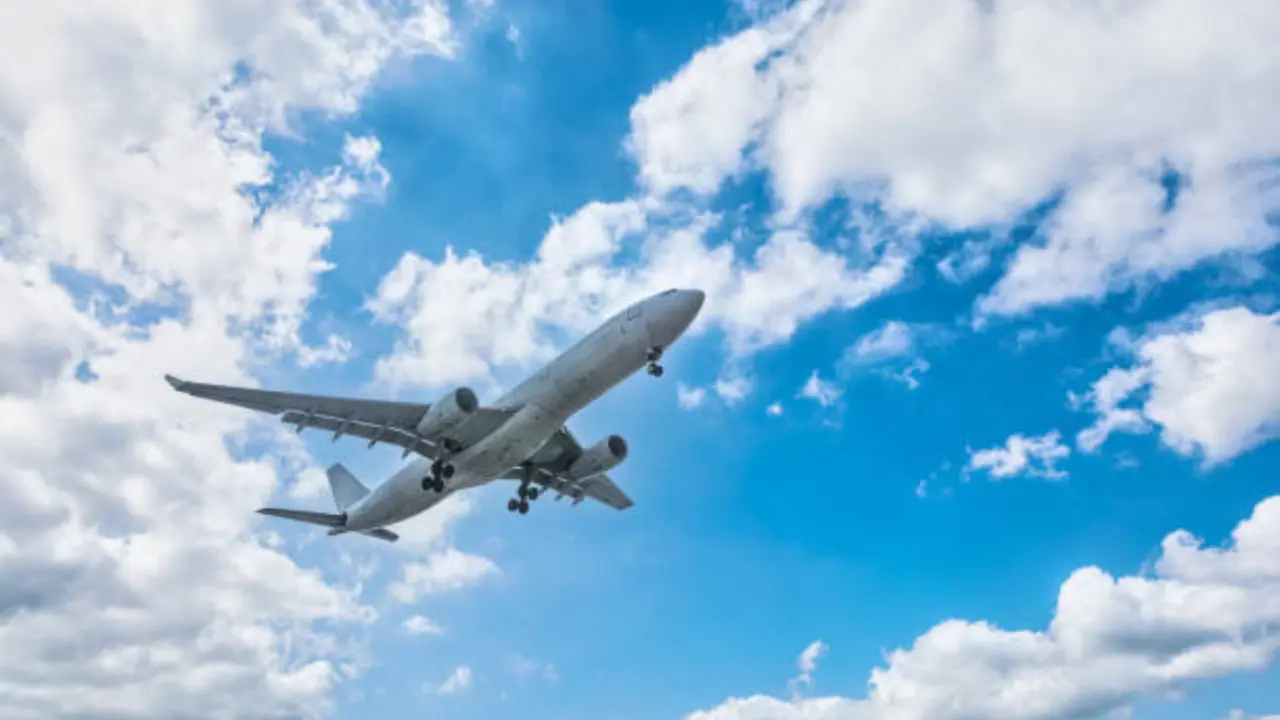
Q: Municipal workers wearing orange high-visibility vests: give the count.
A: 0